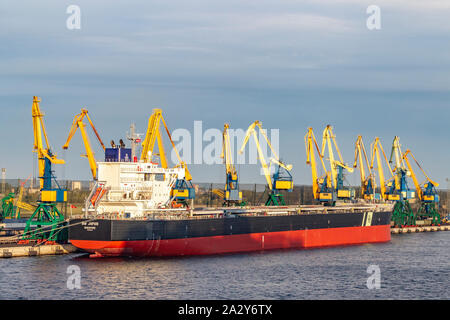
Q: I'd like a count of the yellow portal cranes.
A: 11